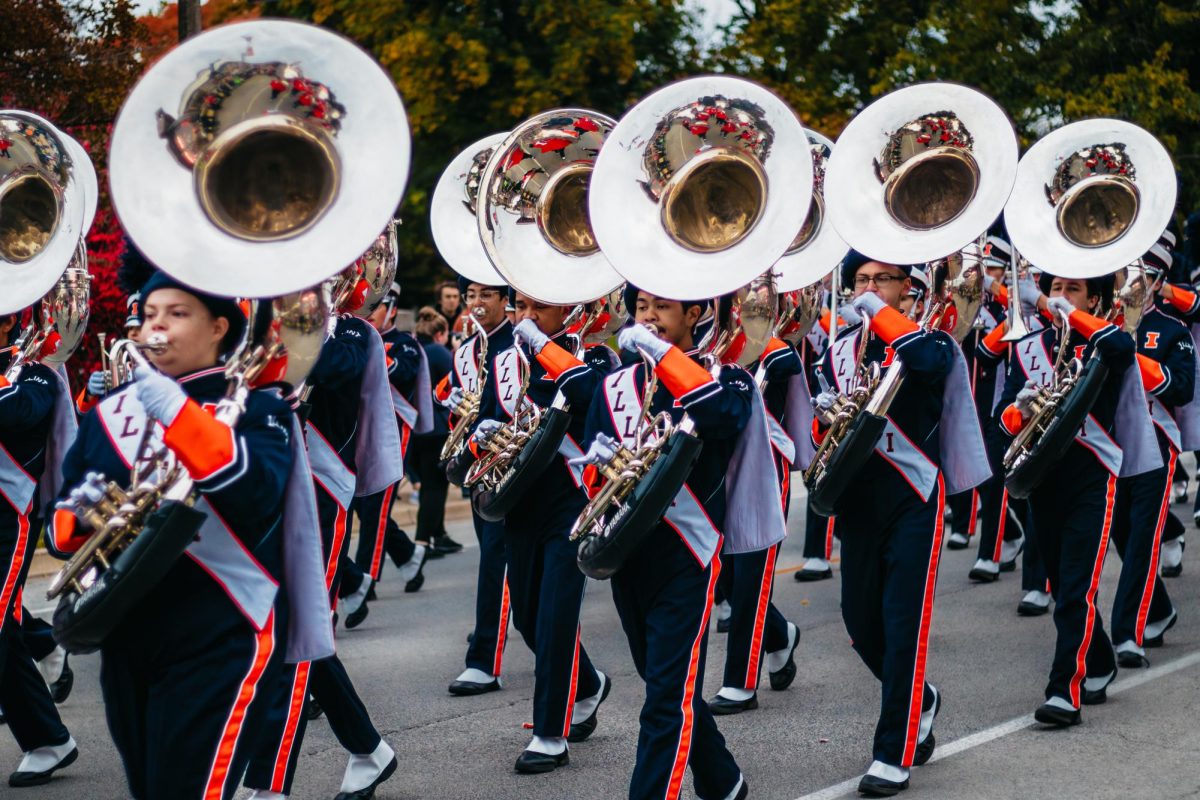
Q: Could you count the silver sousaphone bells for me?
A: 9